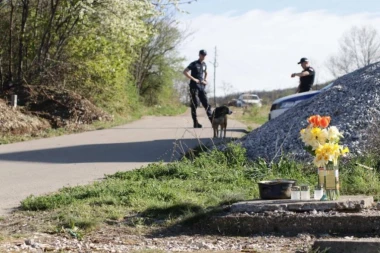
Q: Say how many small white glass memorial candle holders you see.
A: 3